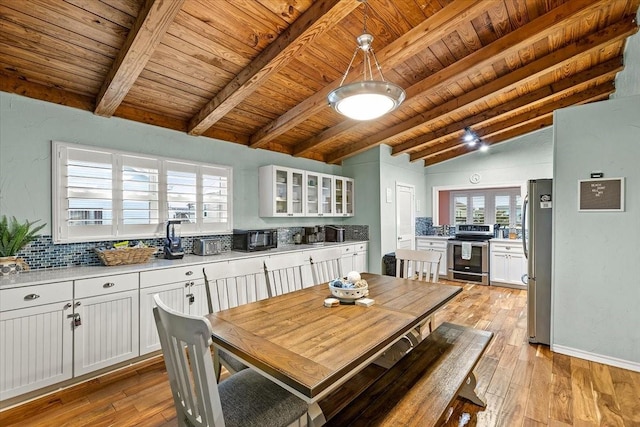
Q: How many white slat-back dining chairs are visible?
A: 5